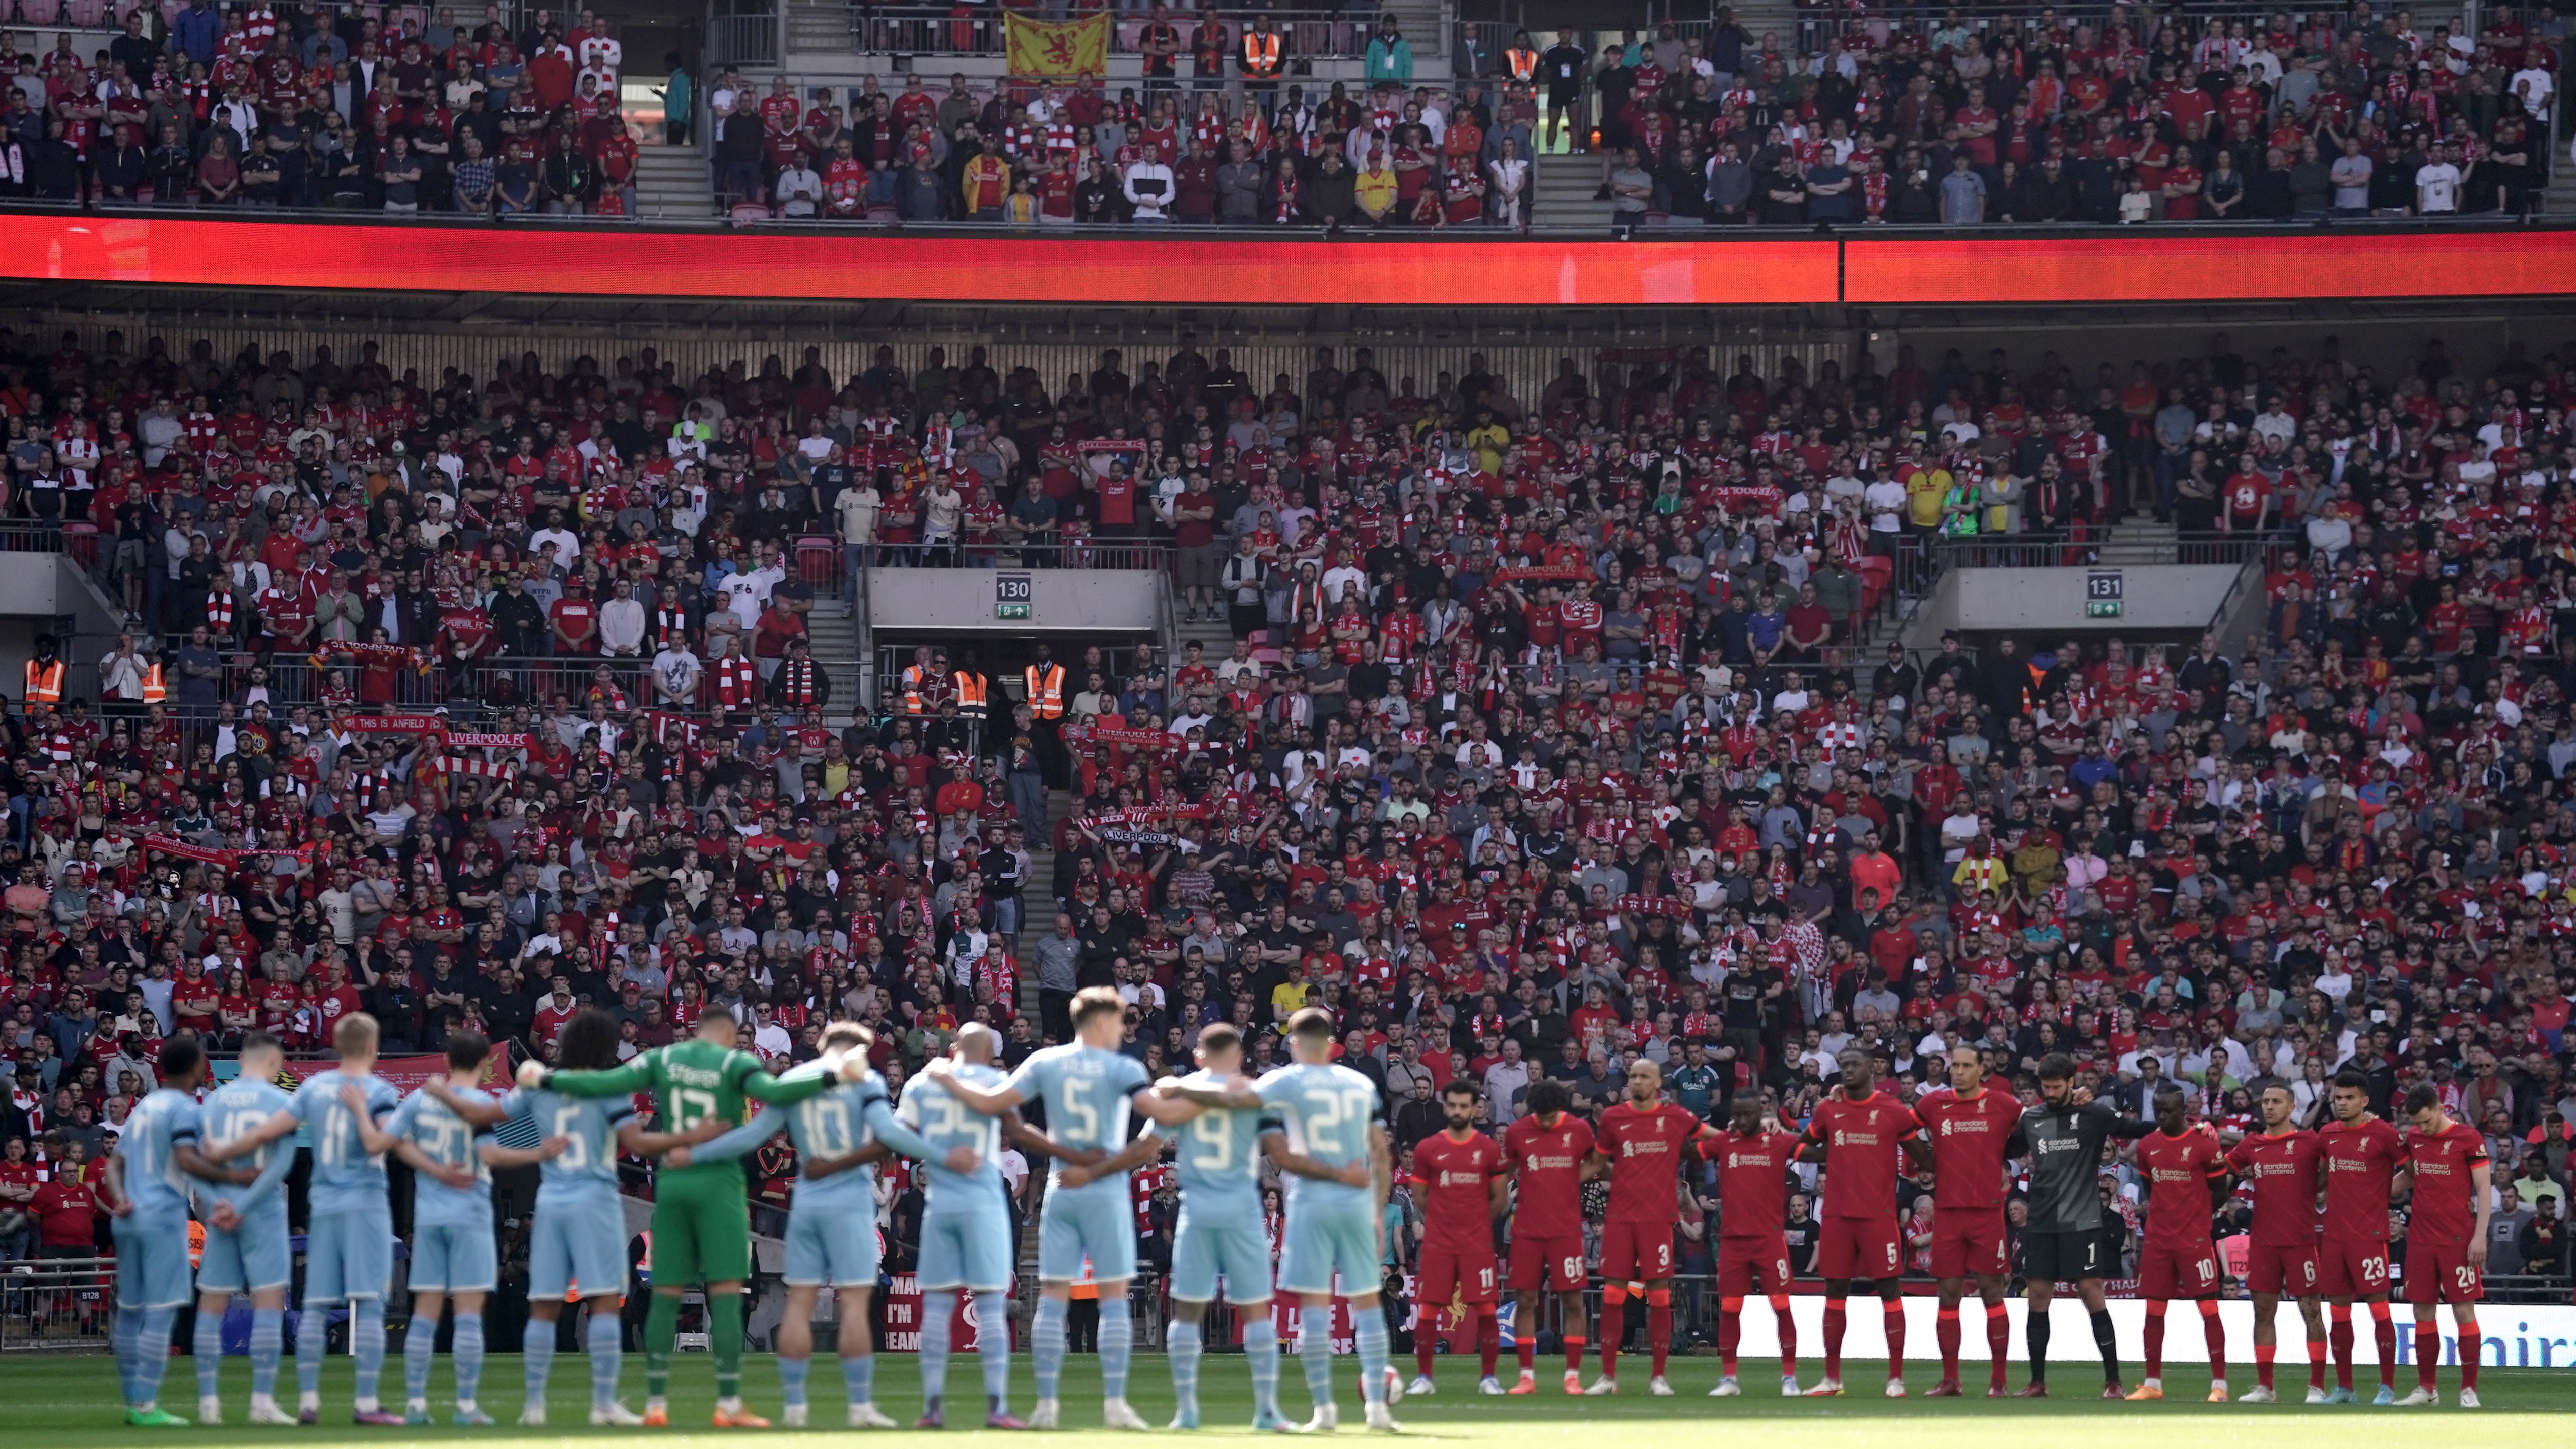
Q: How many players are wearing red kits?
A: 10